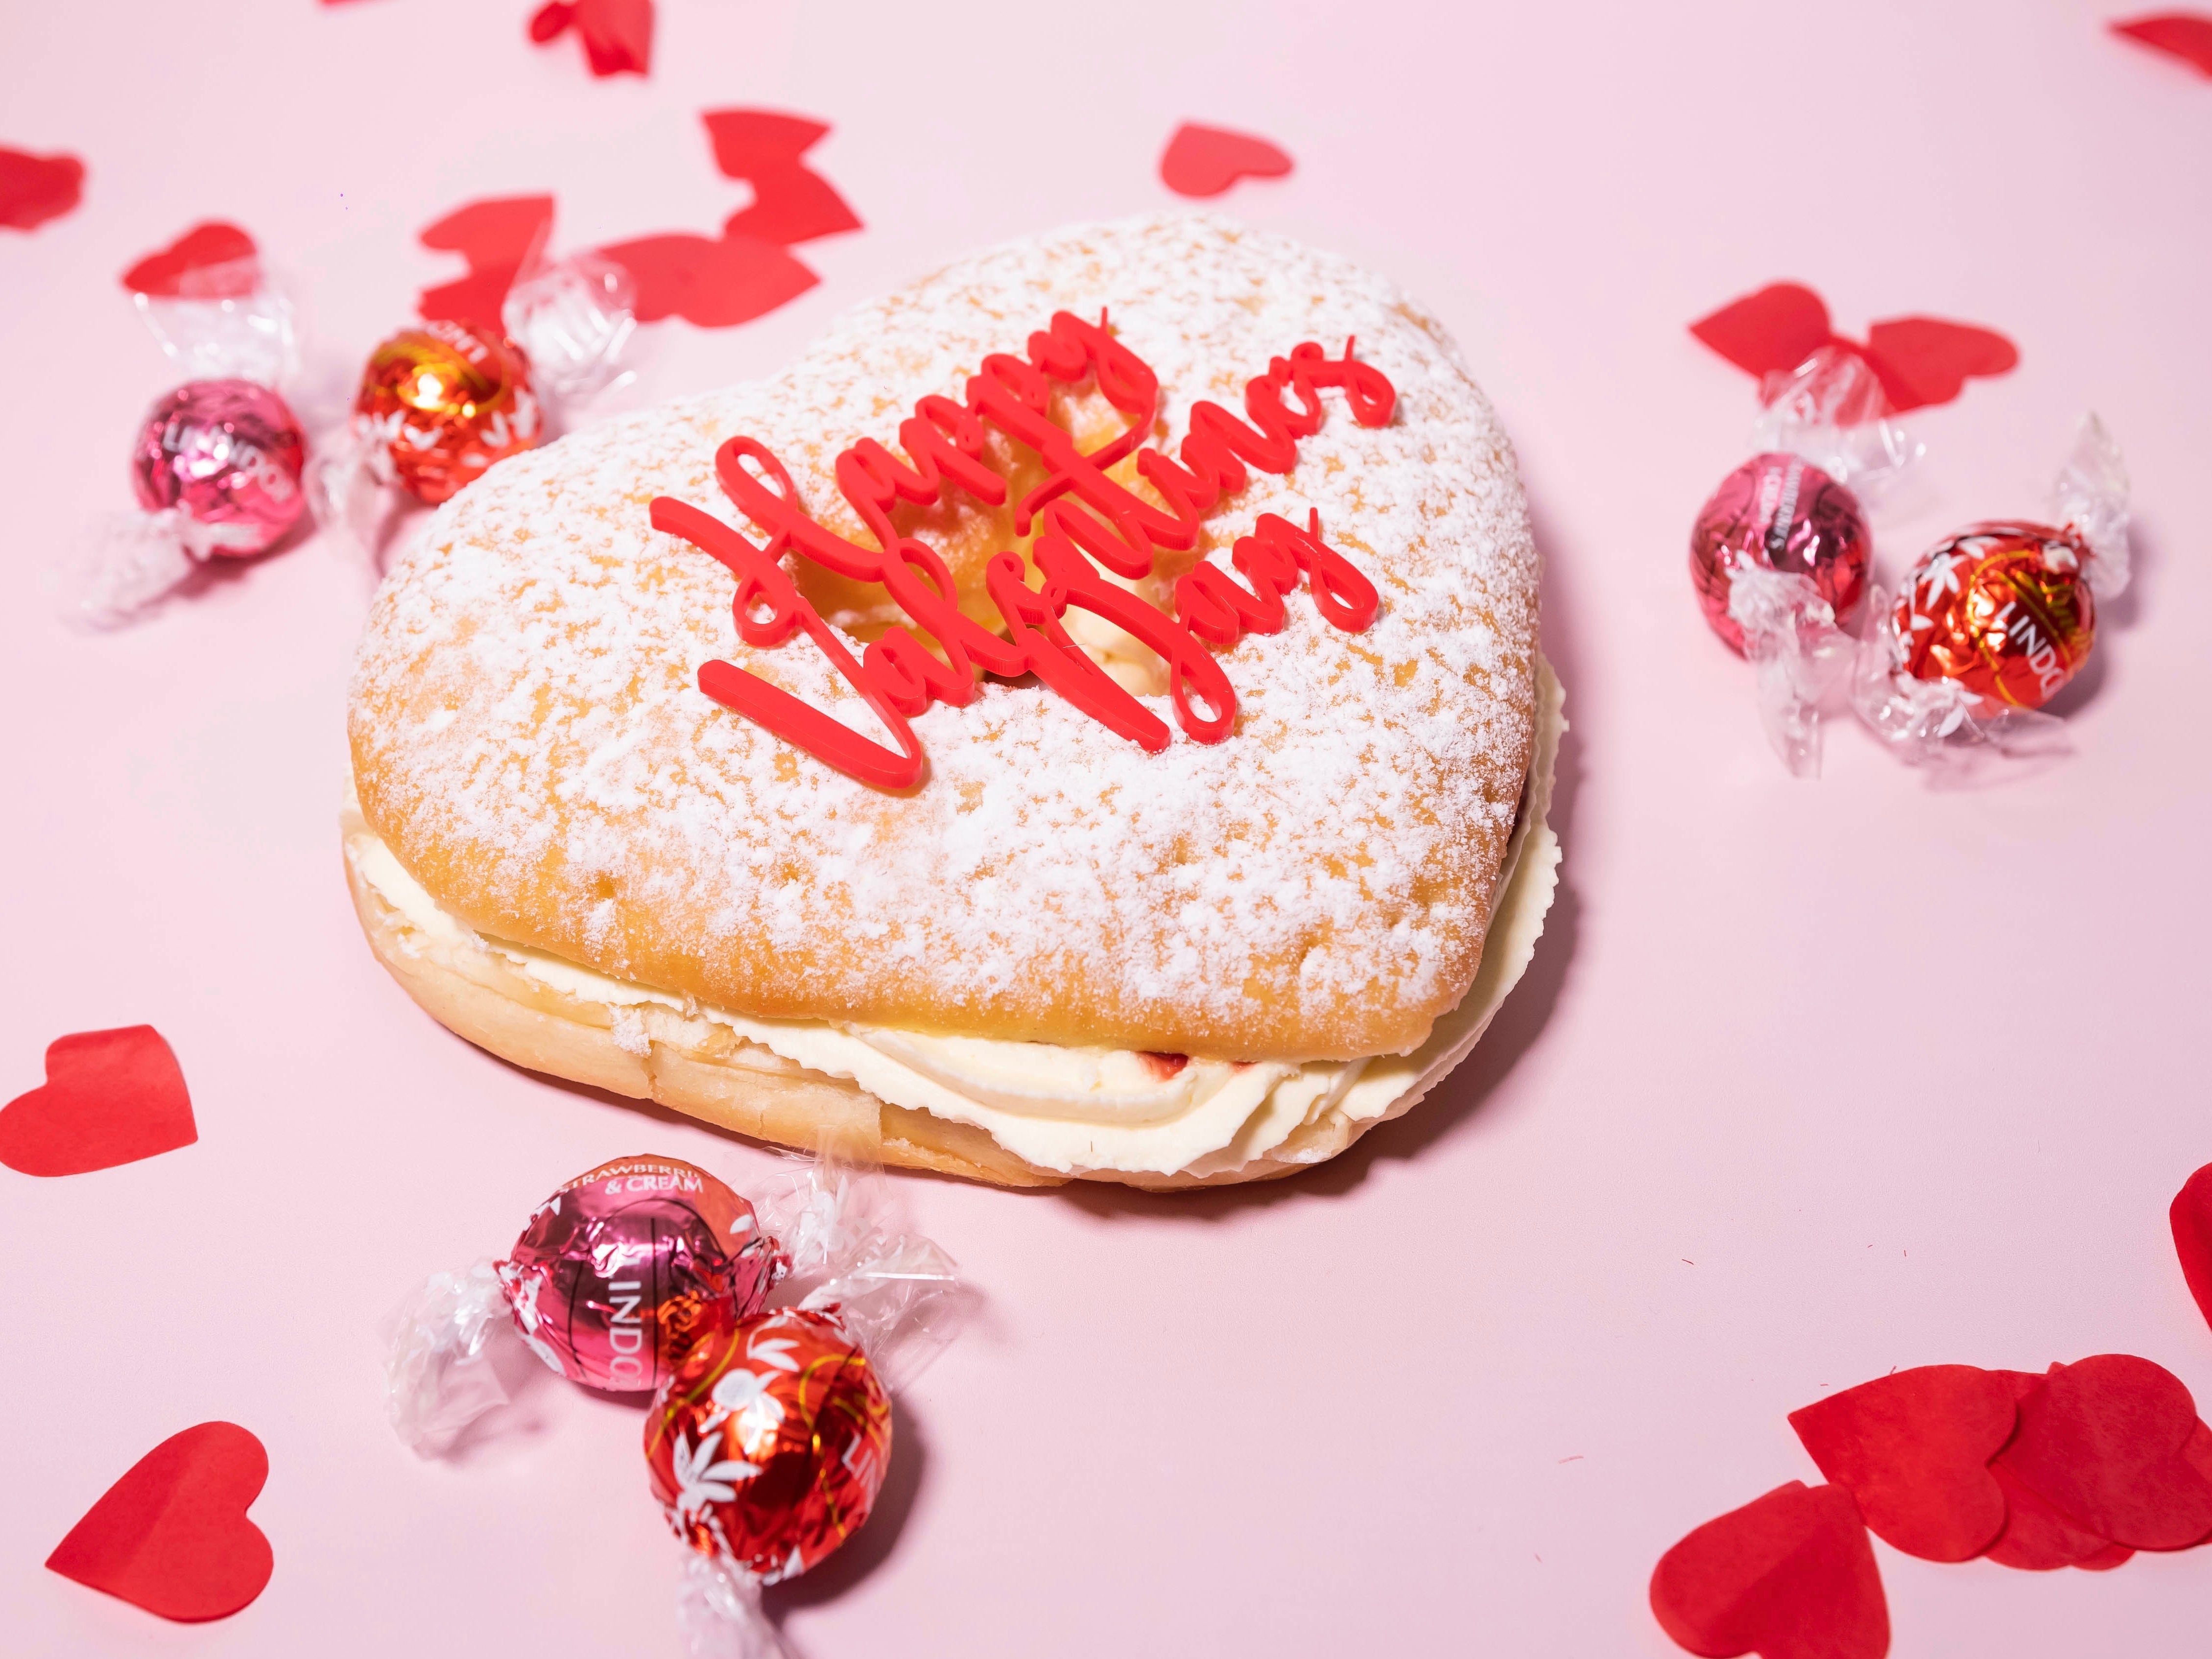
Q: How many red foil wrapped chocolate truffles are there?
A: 3